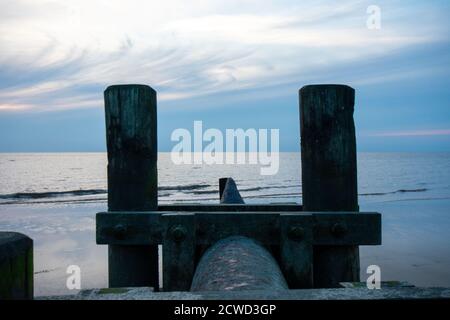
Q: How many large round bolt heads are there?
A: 4